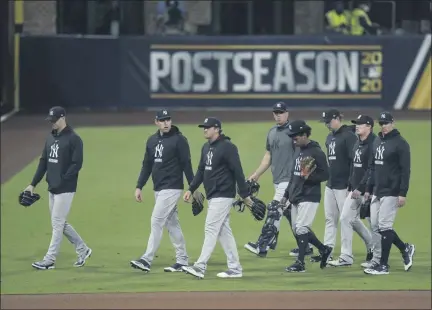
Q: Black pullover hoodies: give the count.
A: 7